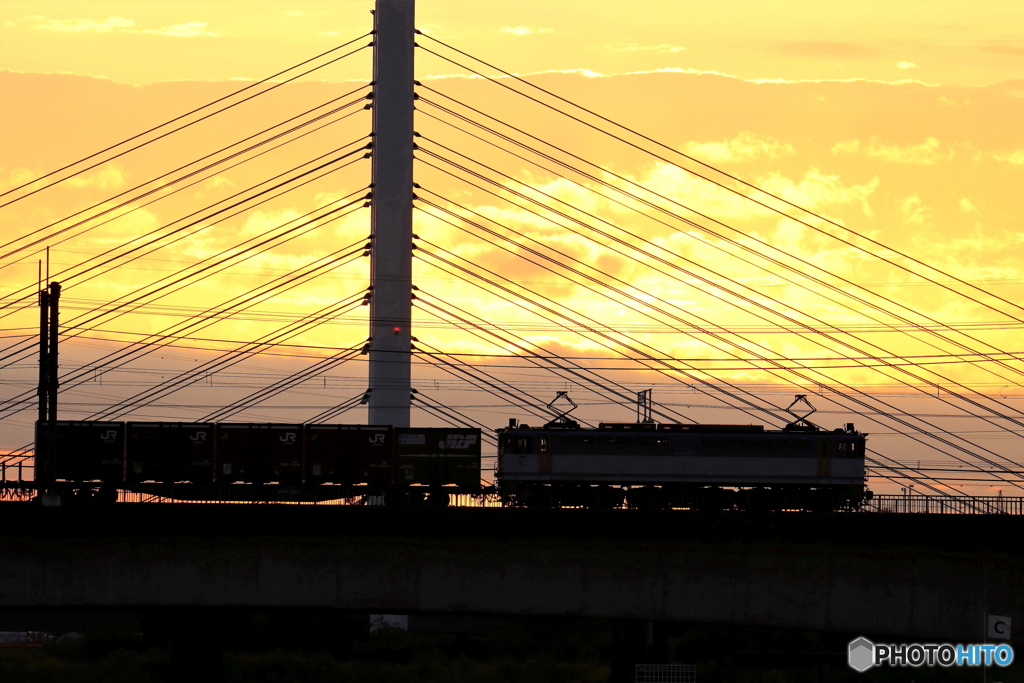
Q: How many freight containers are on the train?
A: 5